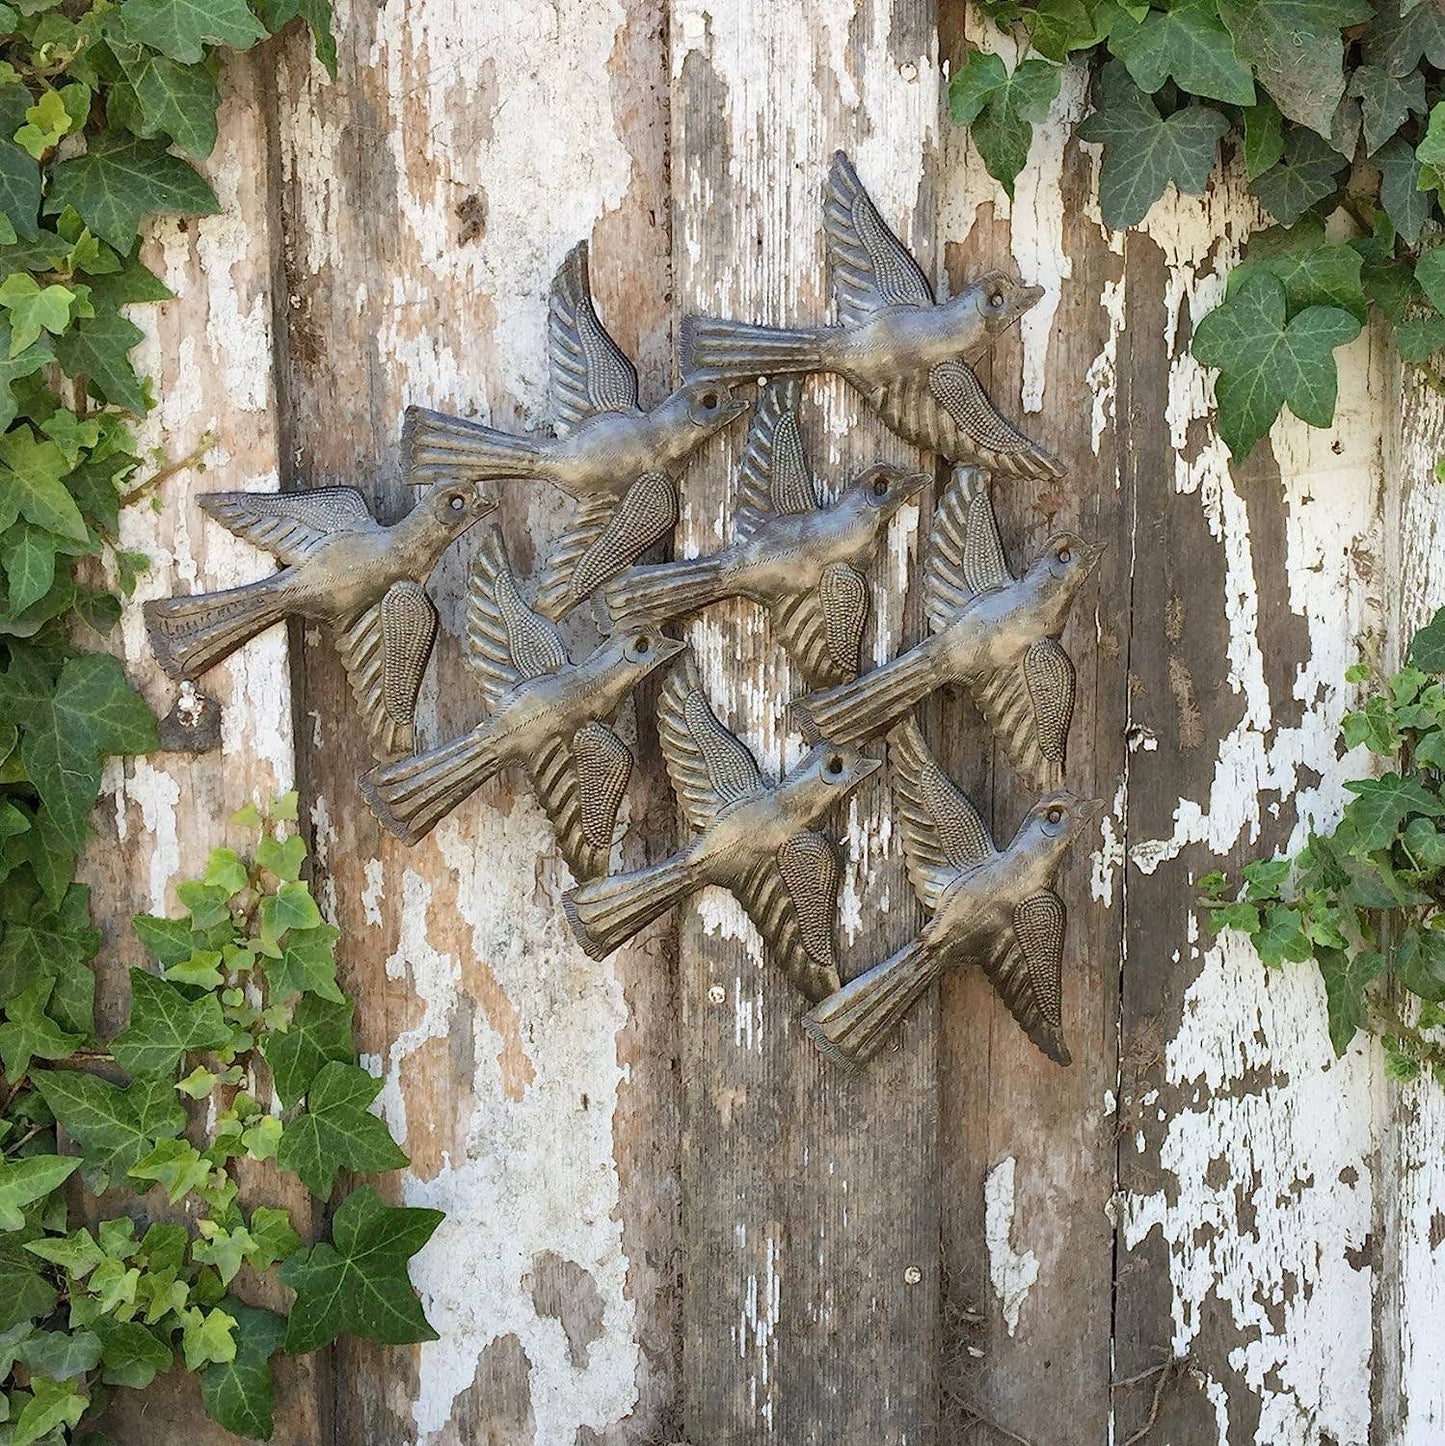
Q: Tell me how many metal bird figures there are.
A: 8